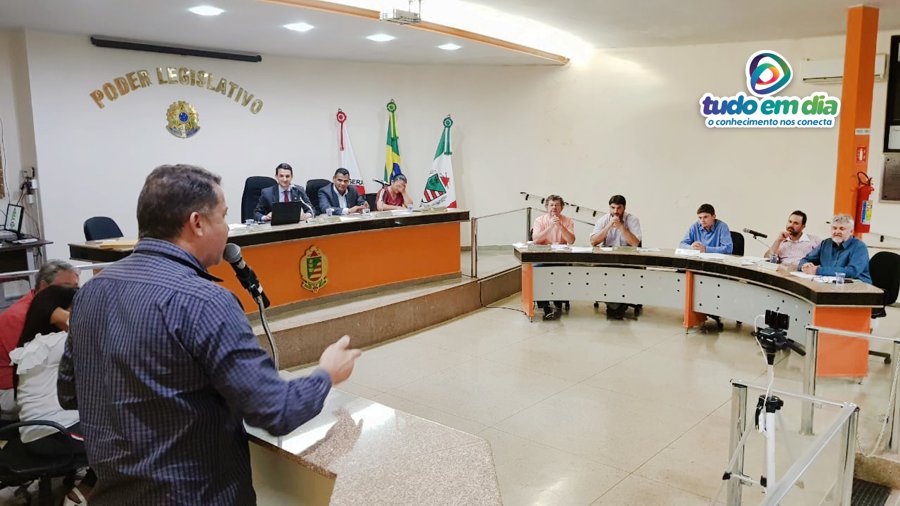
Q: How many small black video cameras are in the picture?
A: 1